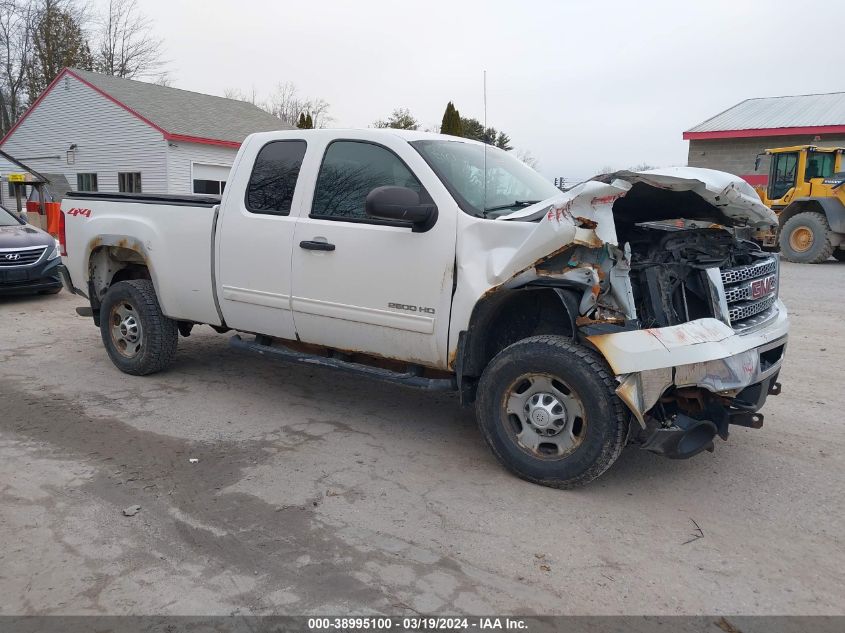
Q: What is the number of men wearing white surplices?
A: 0